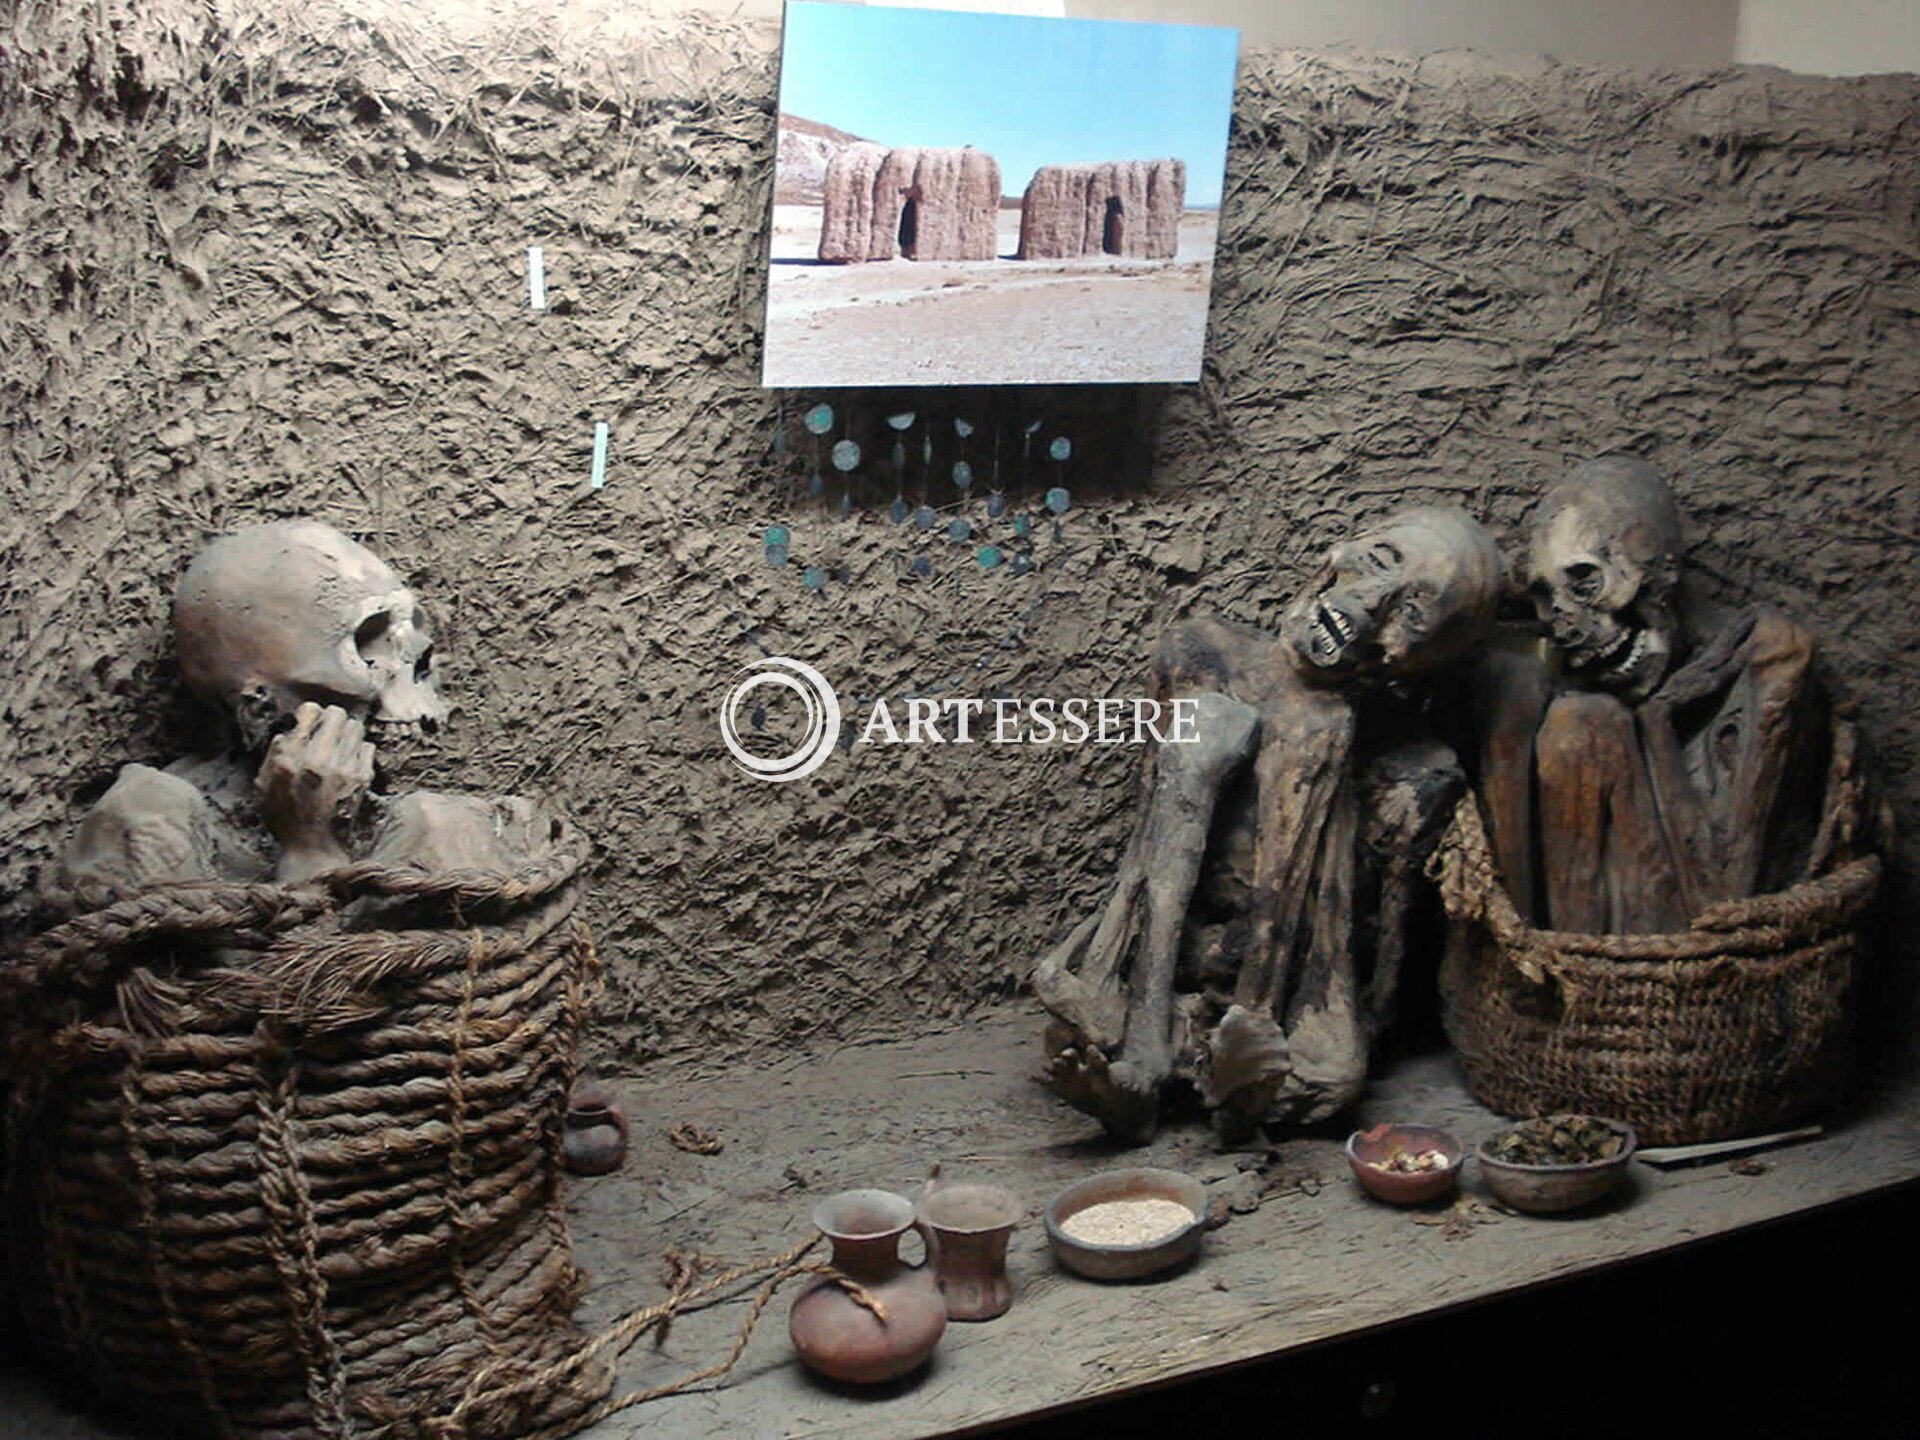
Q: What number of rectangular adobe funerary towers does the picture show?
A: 2